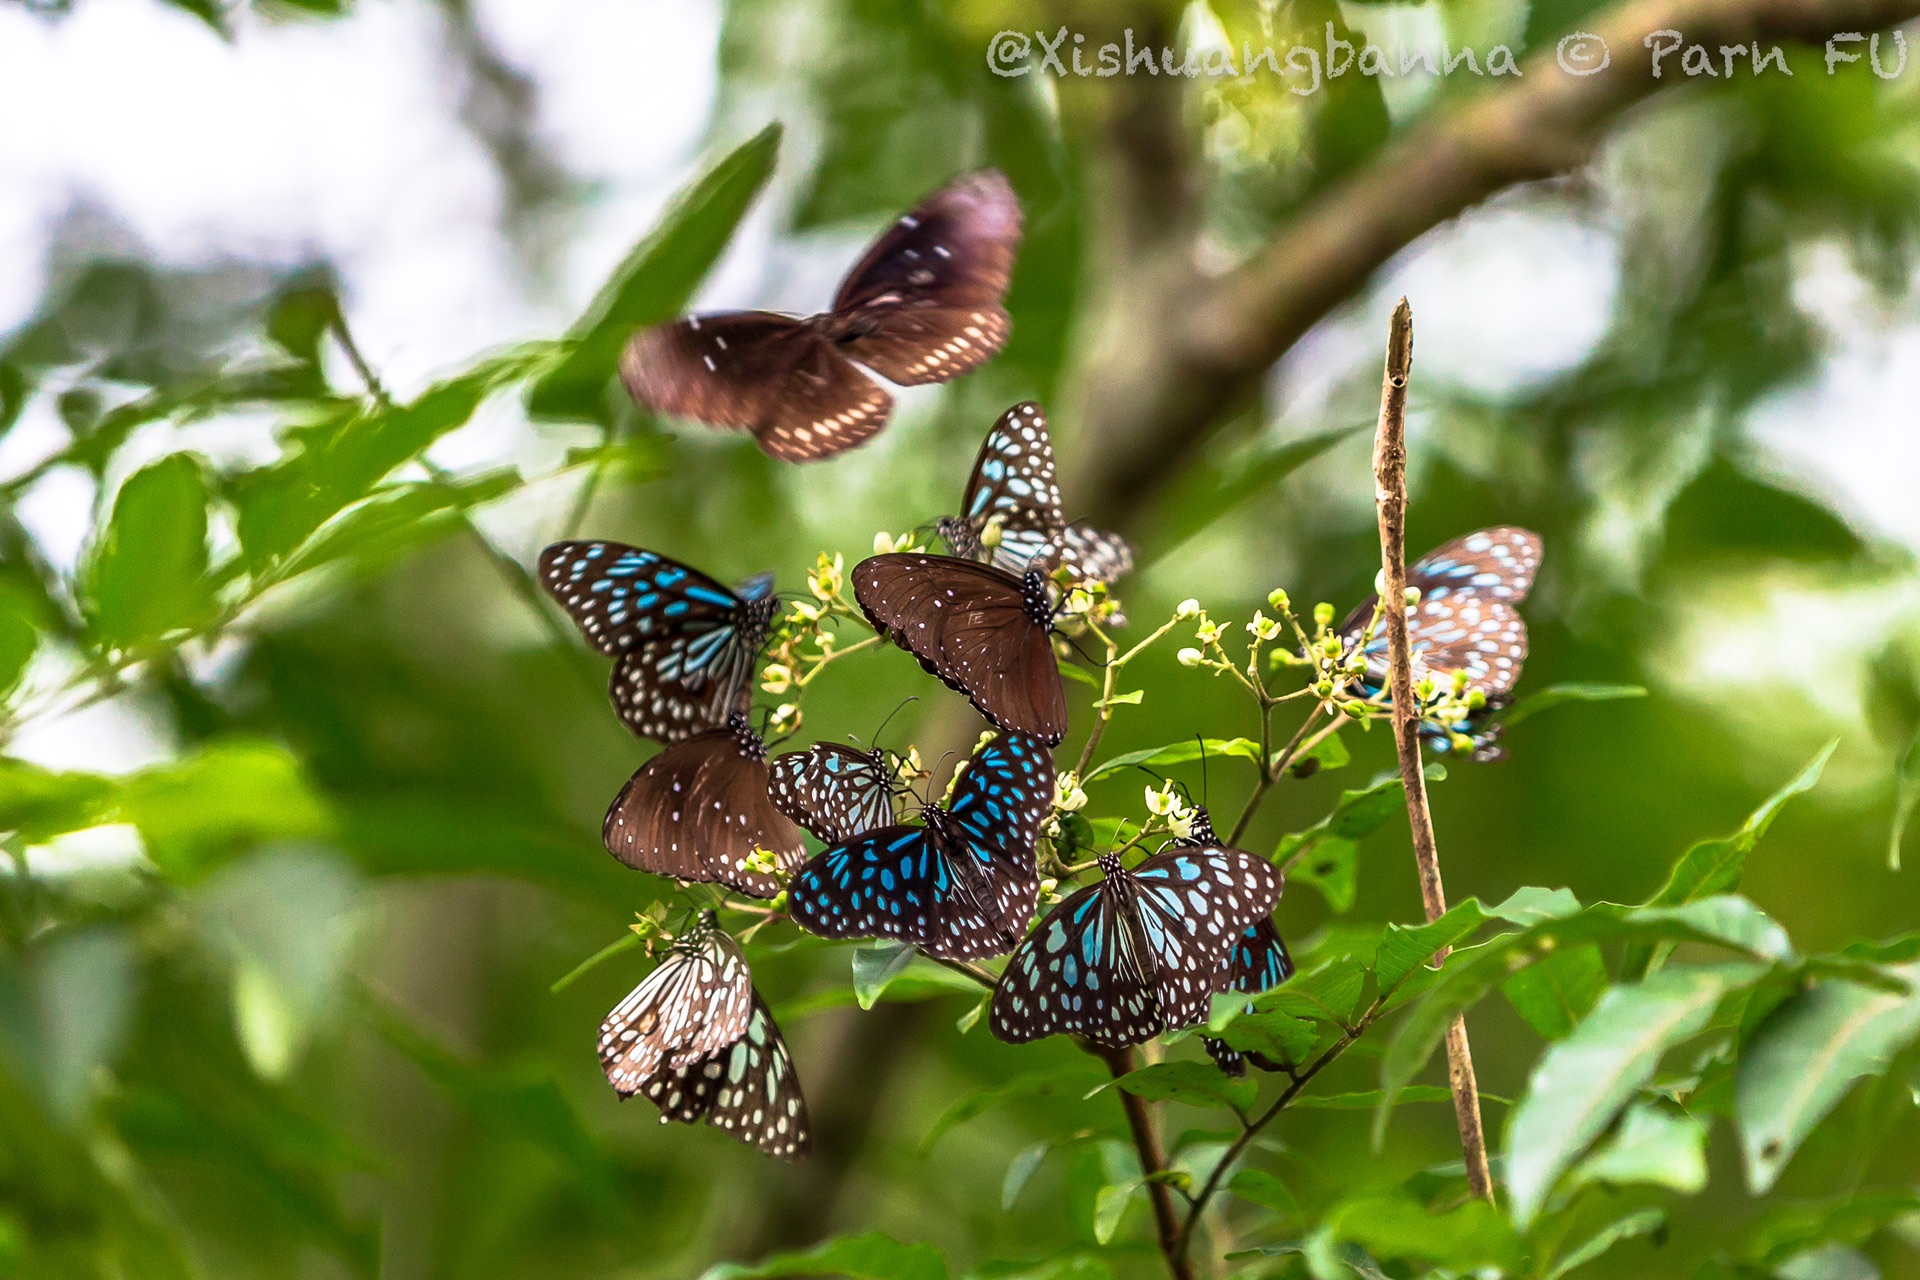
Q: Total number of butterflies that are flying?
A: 1